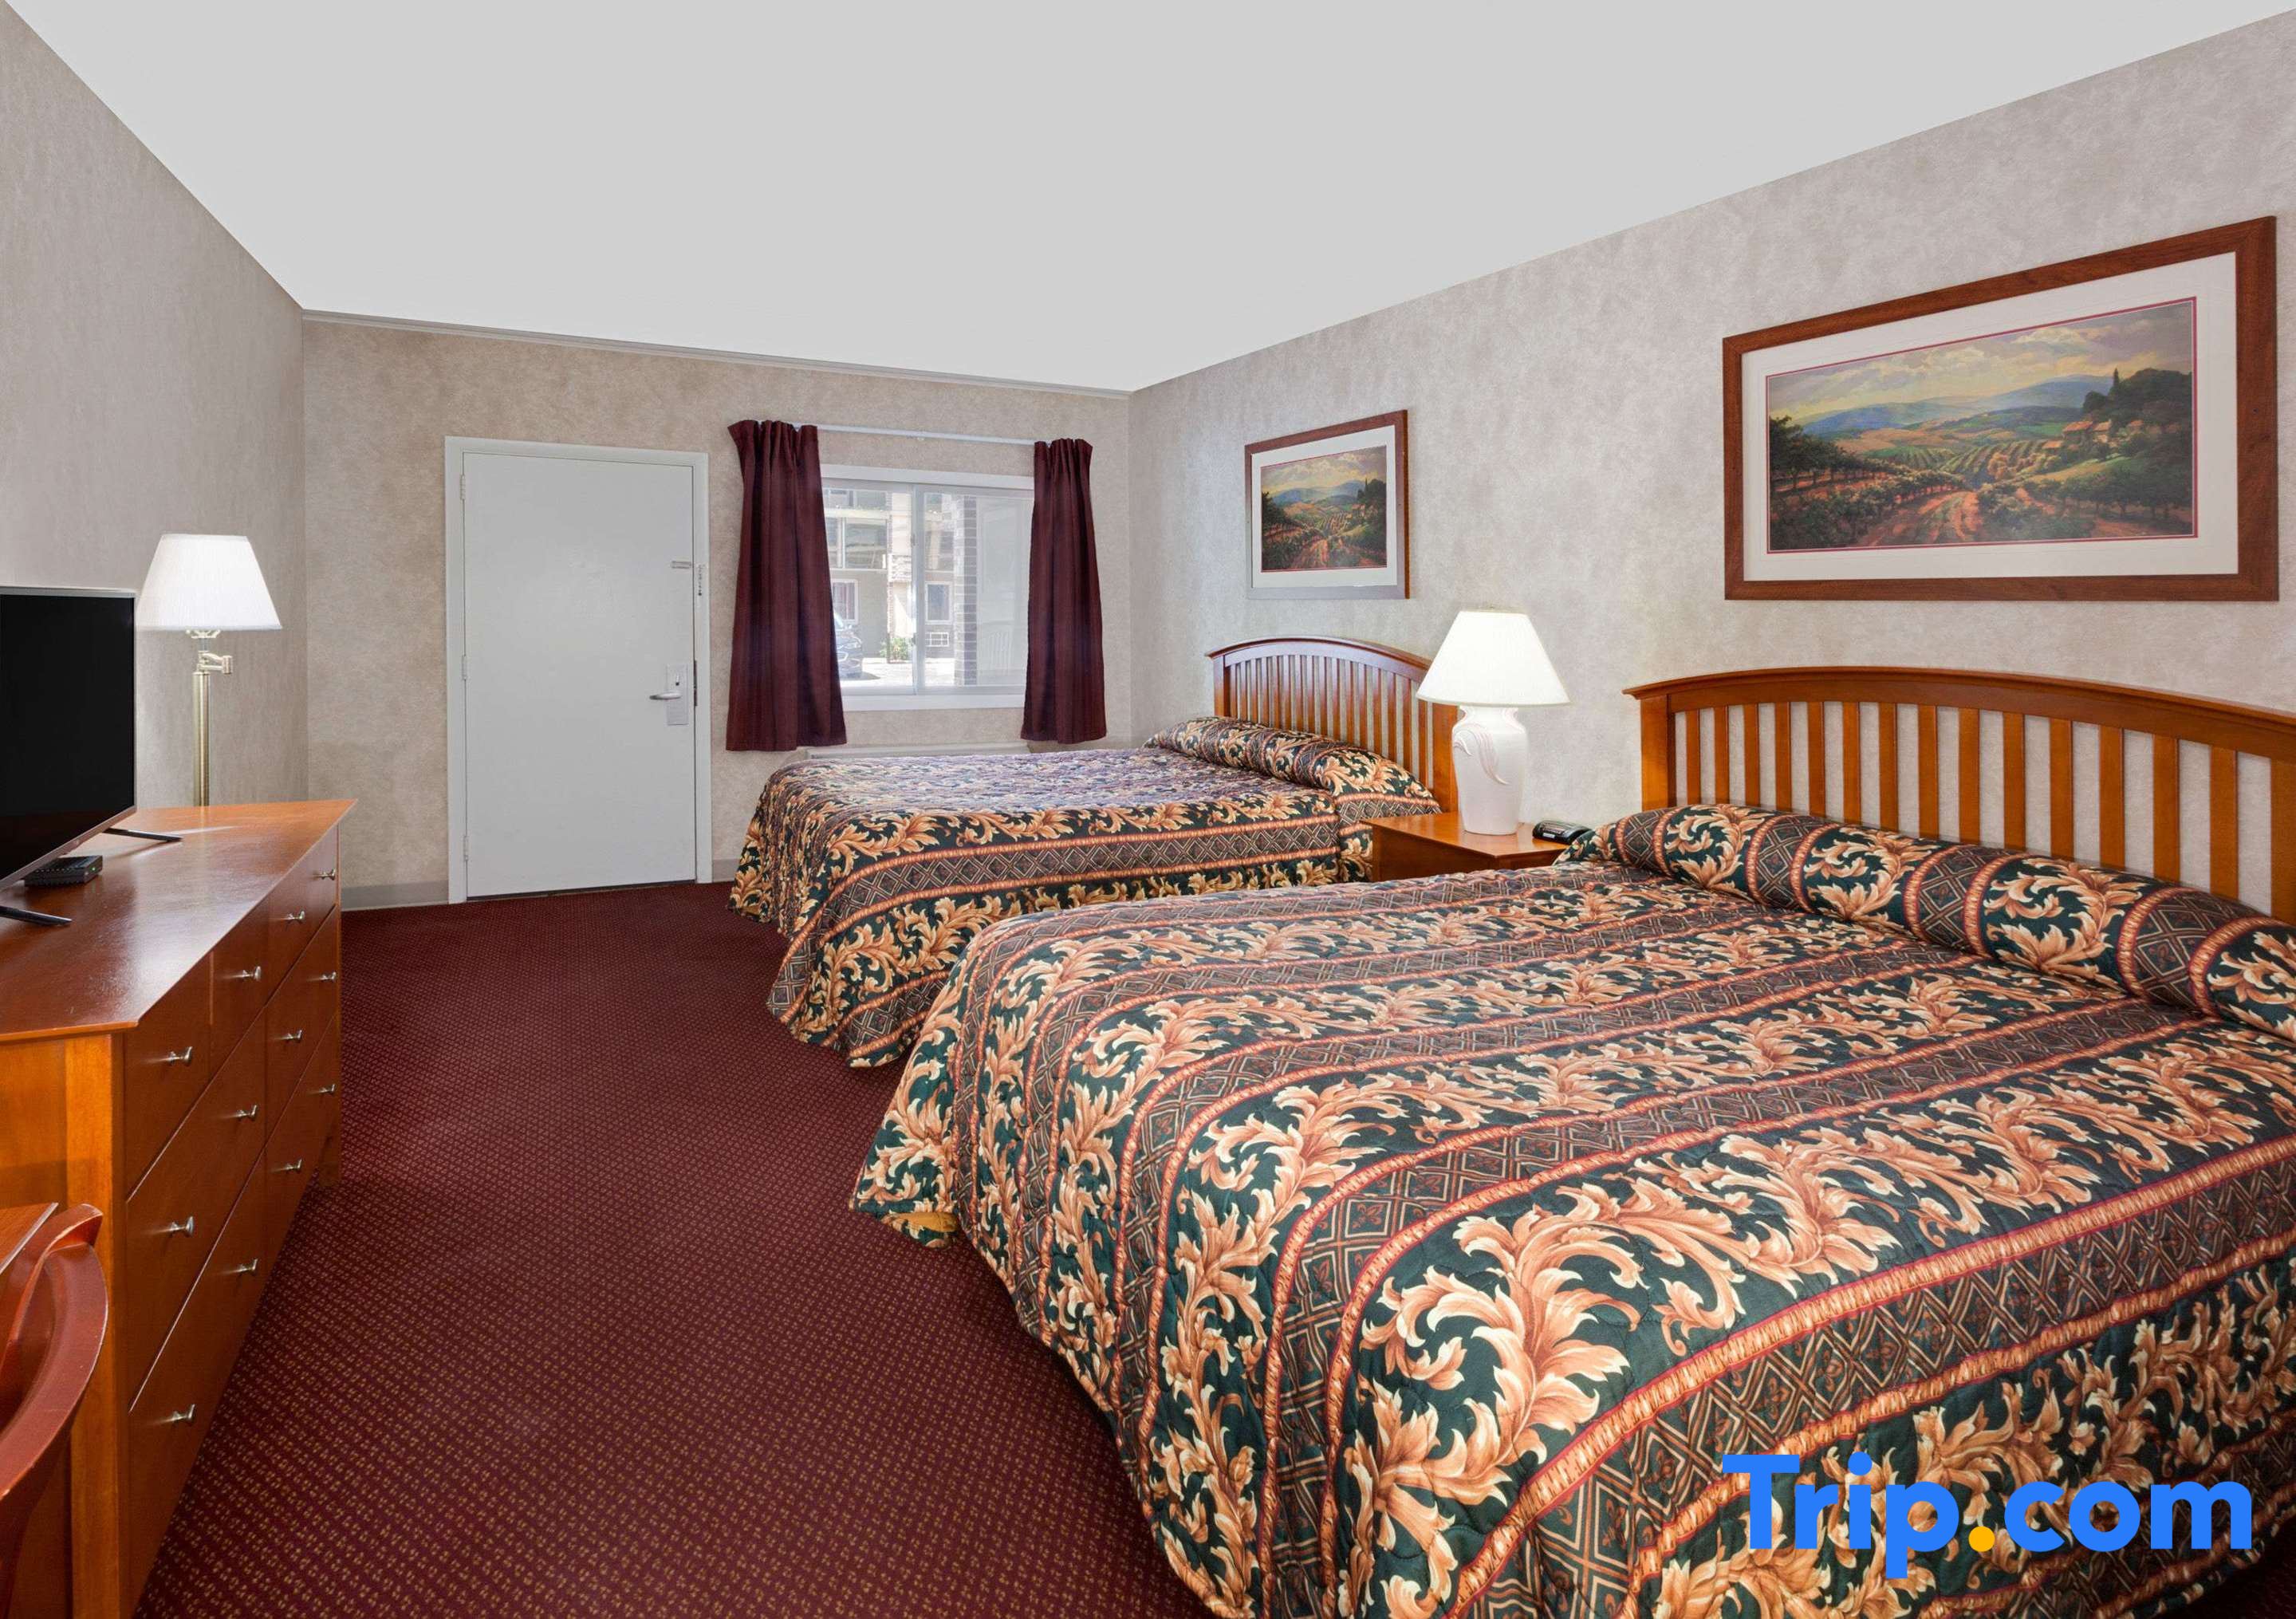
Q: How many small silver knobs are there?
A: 12